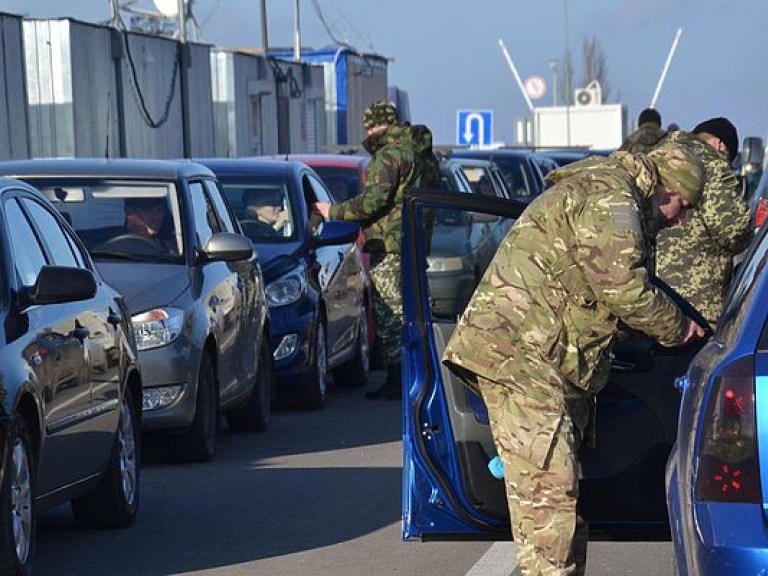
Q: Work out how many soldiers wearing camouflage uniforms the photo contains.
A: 4